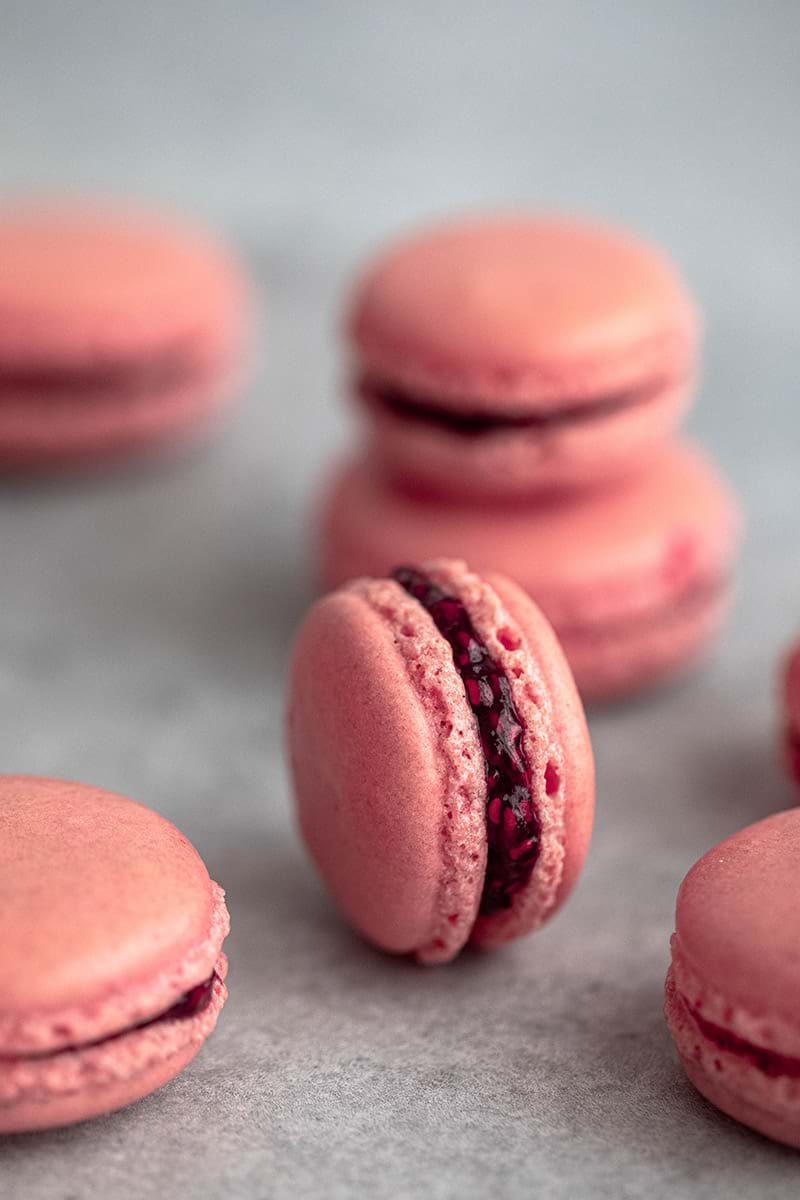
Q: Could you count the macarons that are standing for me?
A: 1